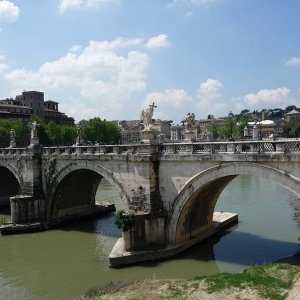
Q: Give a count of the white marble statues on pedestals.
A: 5